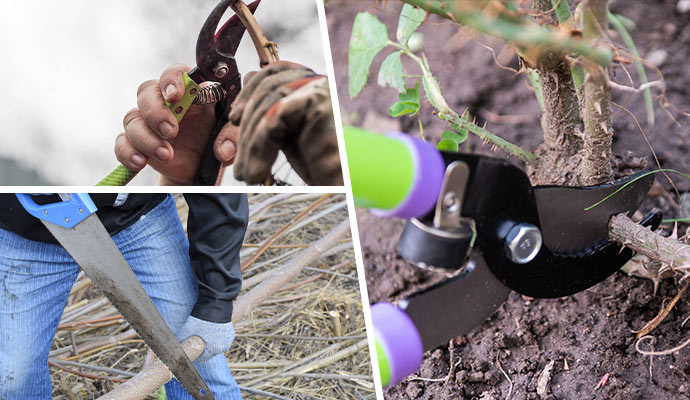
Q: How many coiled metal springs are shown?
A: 1